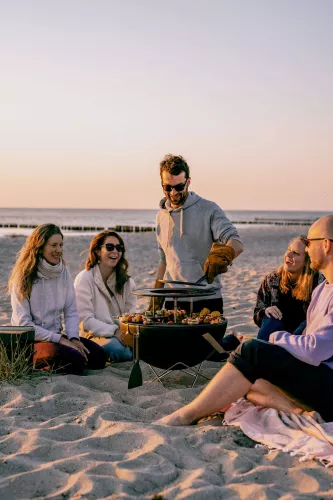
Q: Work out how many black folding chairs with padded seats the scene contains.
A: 0